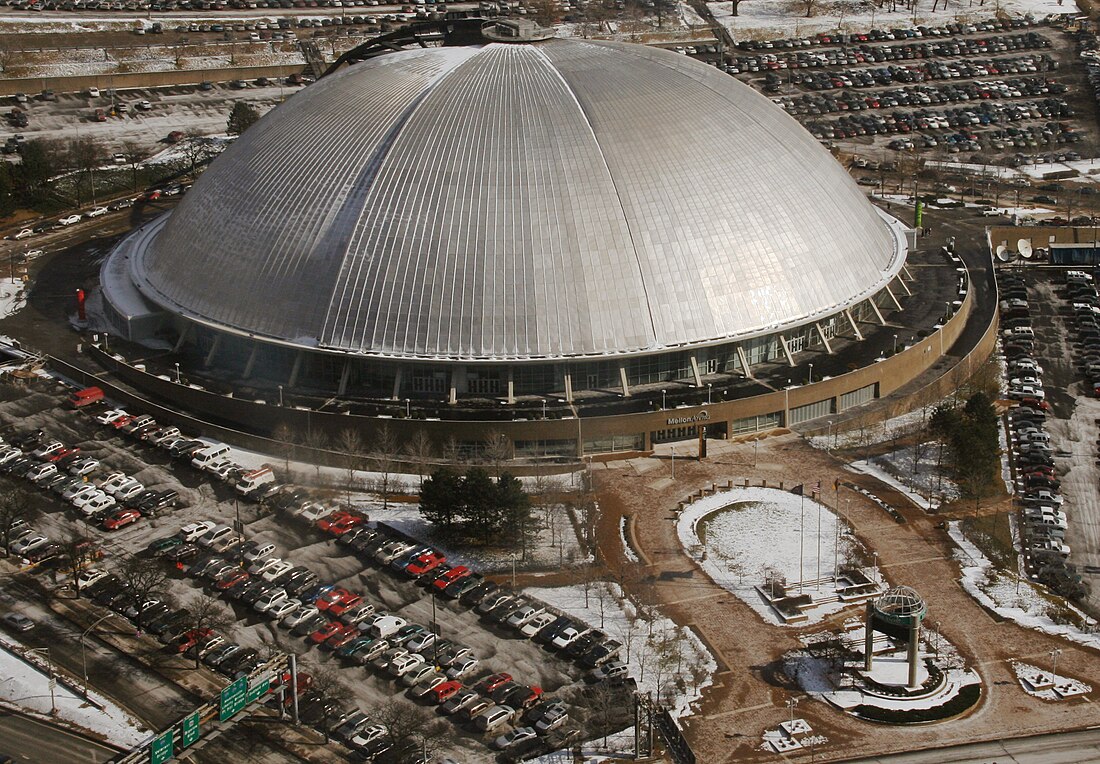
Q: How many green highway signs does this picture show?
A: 4